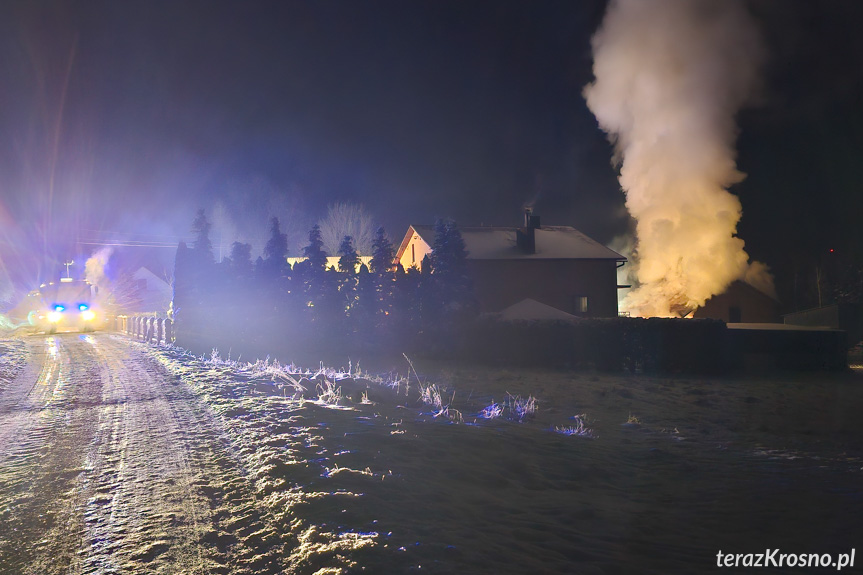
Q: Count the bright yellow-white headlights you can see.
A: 2